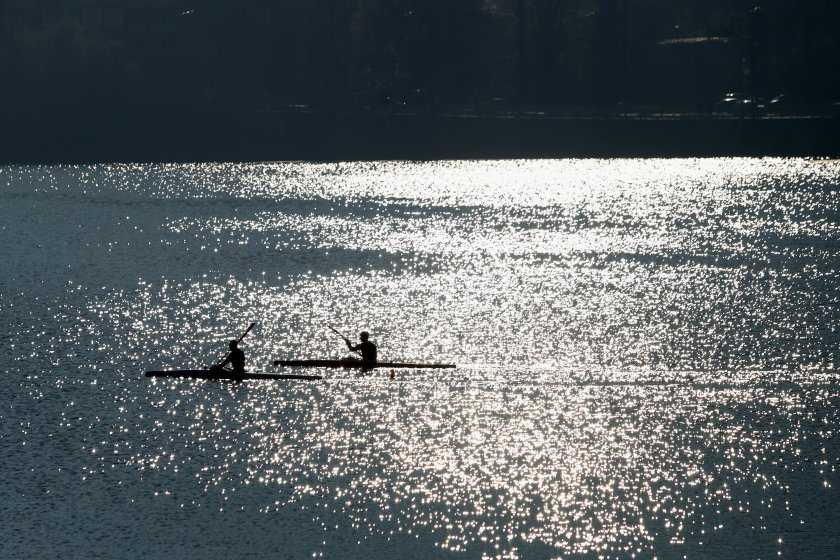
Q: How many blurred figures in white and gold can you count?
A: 0